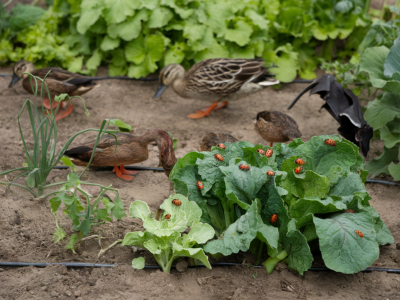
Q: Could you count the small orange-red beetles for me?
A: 14